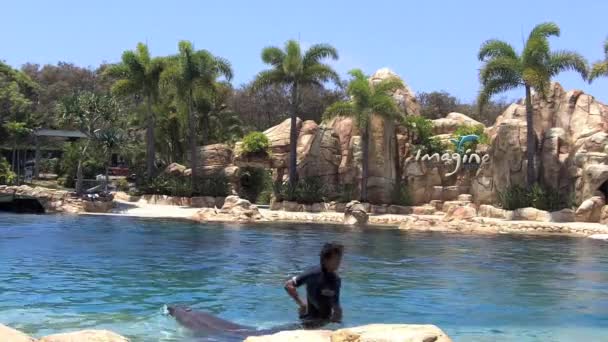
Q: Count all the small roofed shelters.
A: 1